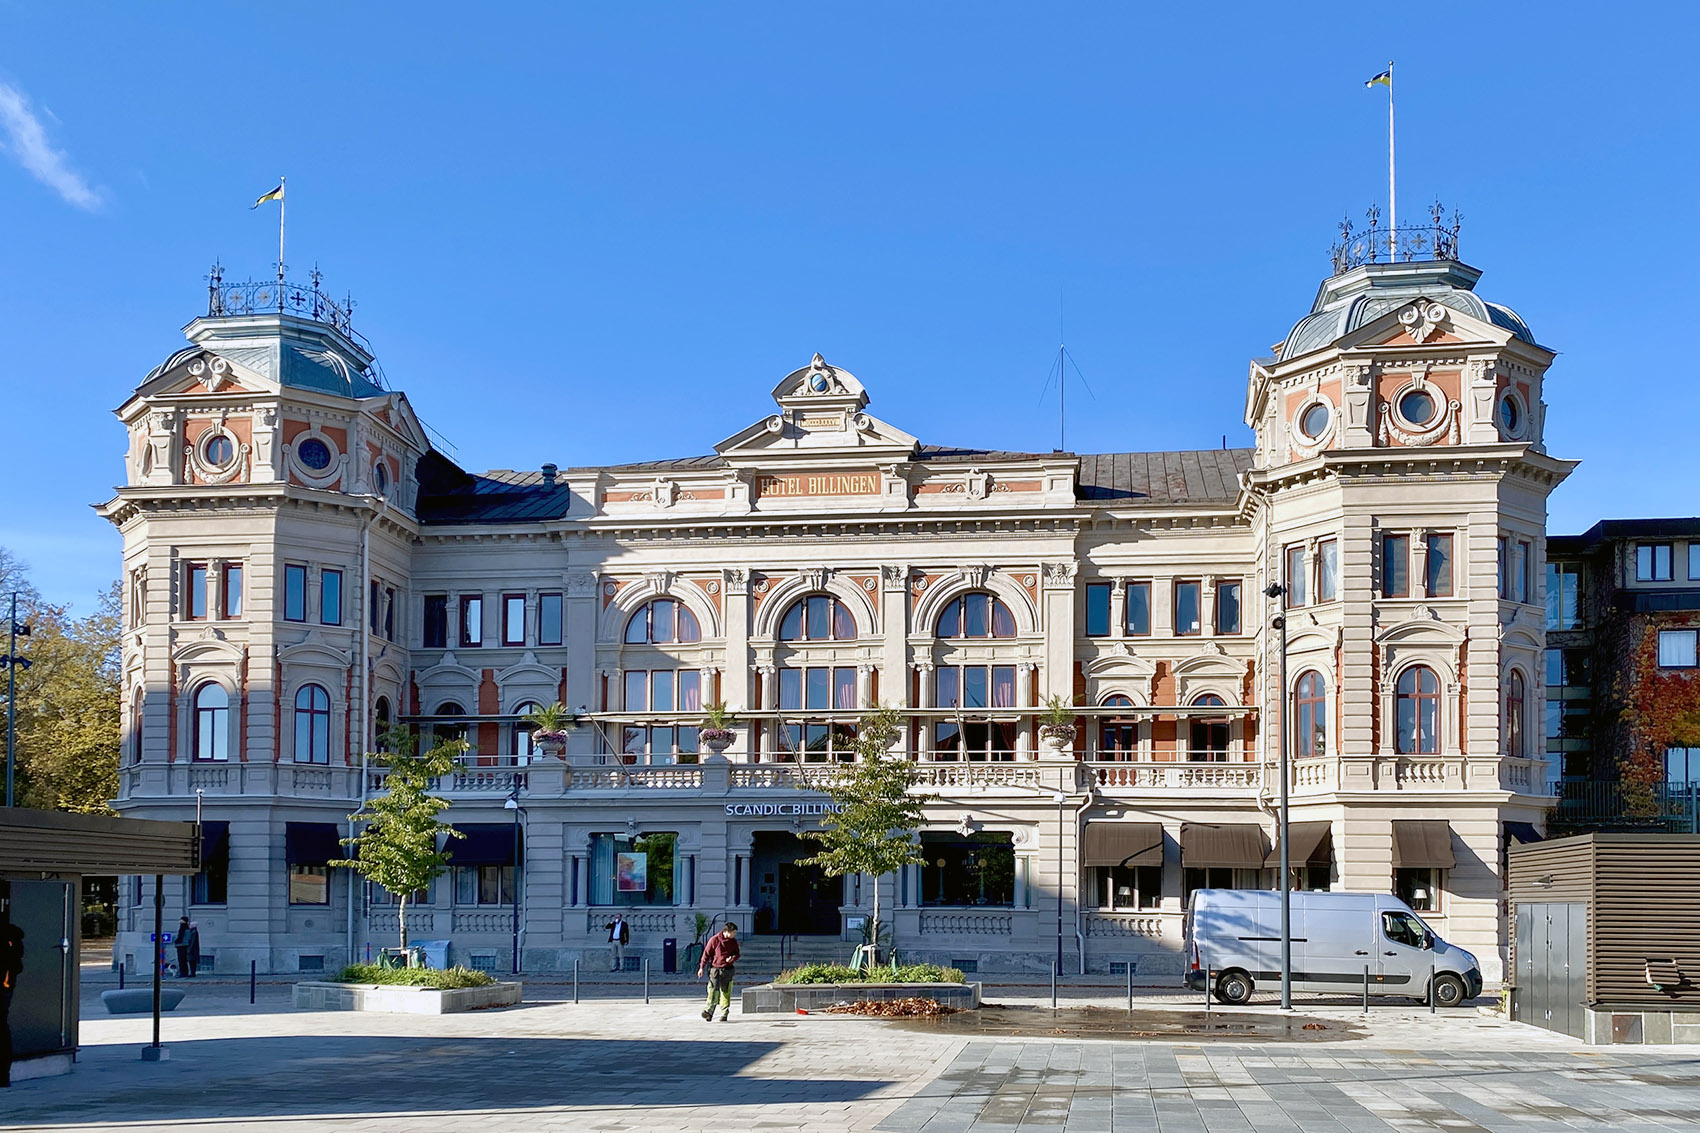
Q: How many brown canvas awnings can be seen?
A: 4